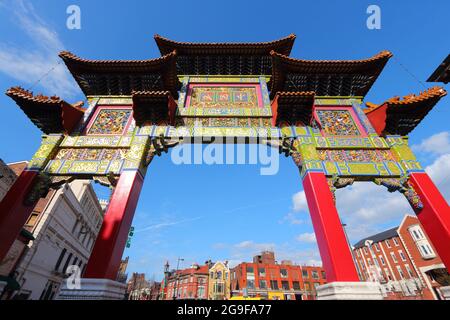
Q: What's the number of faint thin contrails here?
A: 1